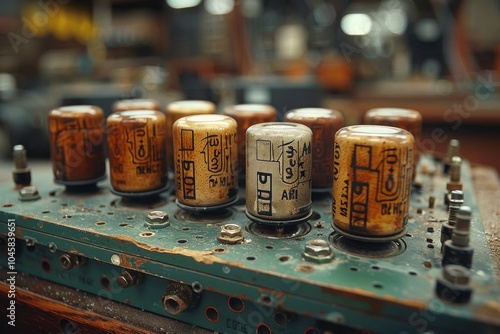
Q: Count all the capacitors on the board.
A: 10